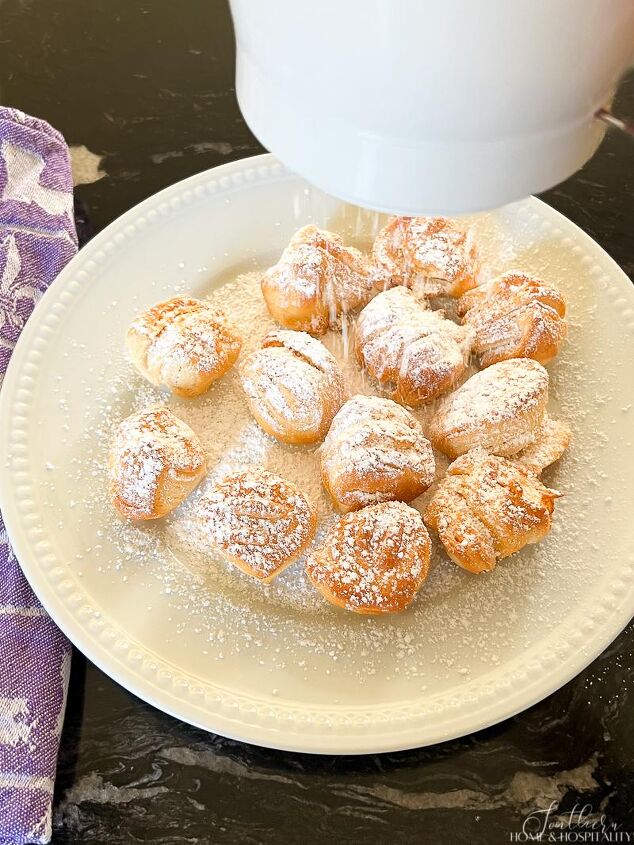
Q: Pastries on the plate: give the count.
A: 12